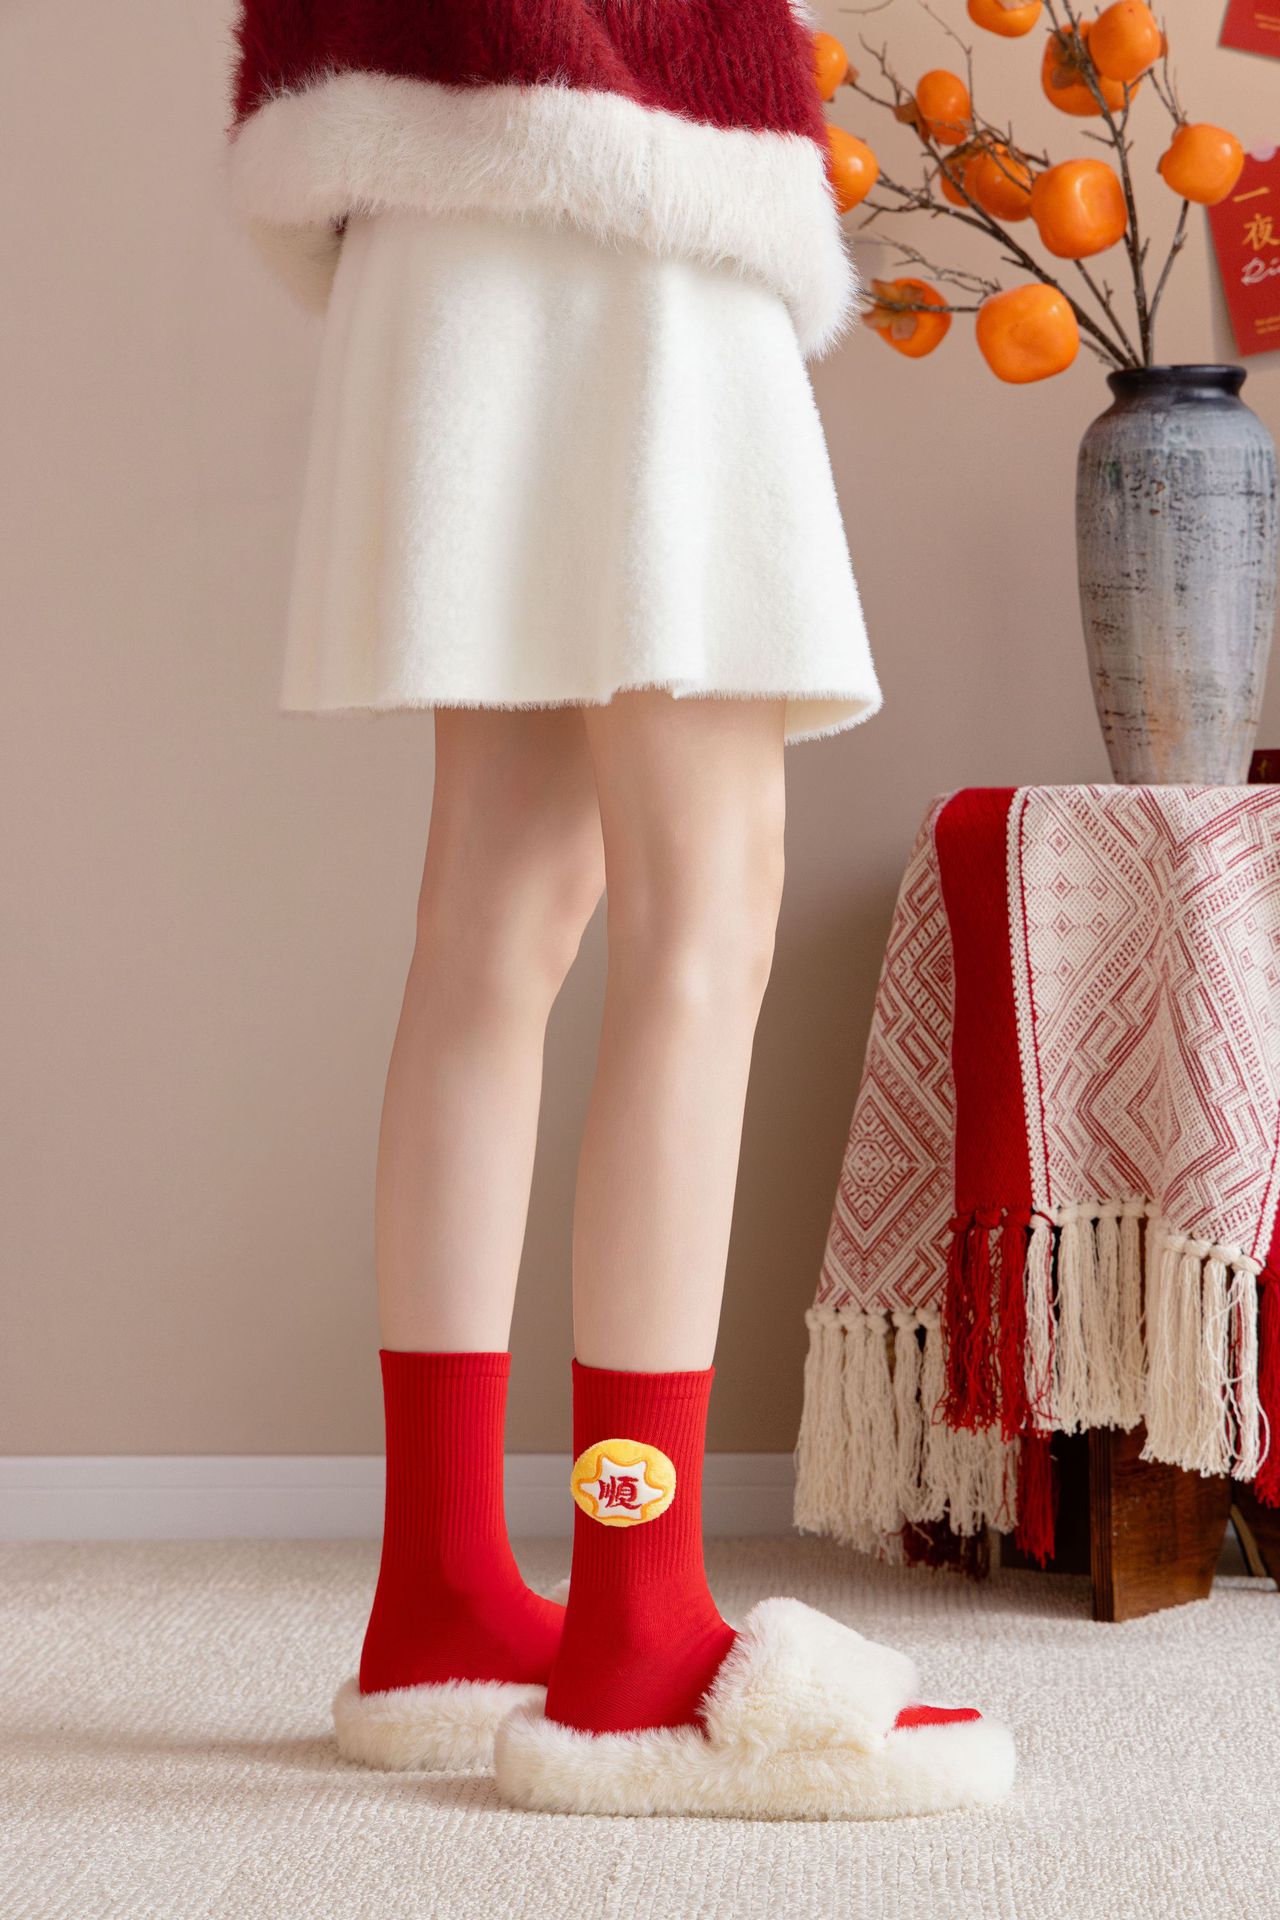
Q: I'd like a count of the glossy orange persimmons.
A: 12